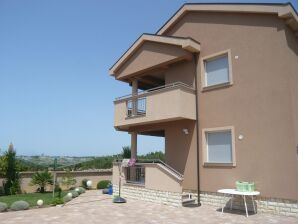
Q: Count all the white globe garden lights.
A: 4